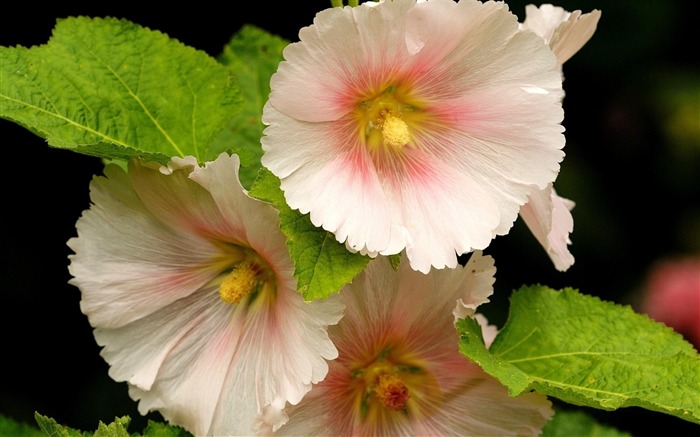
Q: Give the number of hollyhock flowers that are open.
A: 3